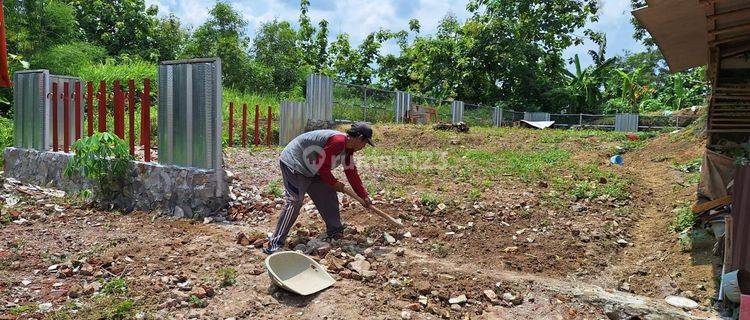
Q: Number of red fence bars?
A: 12